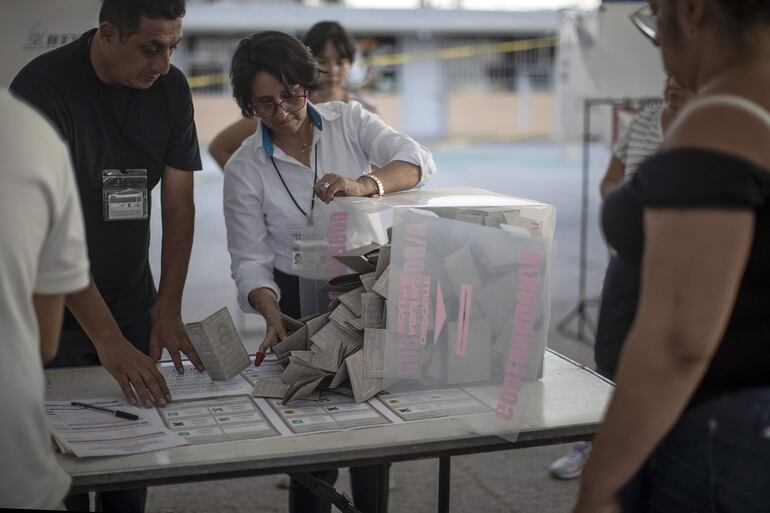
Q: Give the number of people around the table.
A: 6